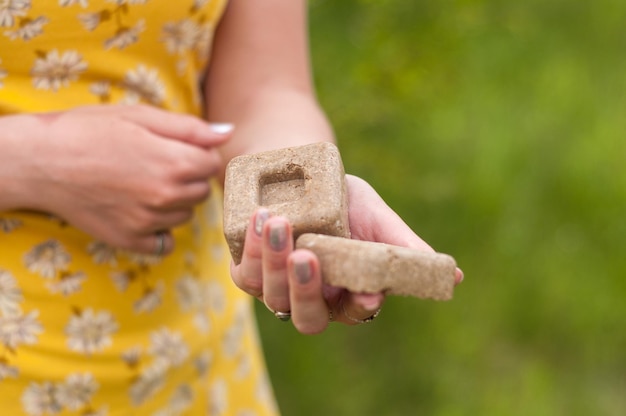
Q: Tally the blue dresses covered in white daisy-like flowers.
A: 0